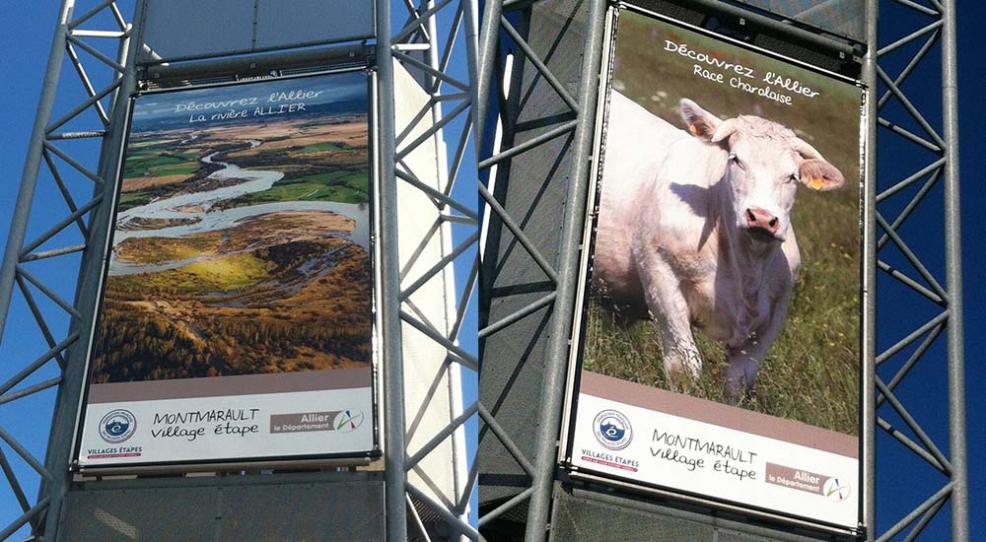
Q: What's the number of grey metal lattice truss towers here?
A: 4